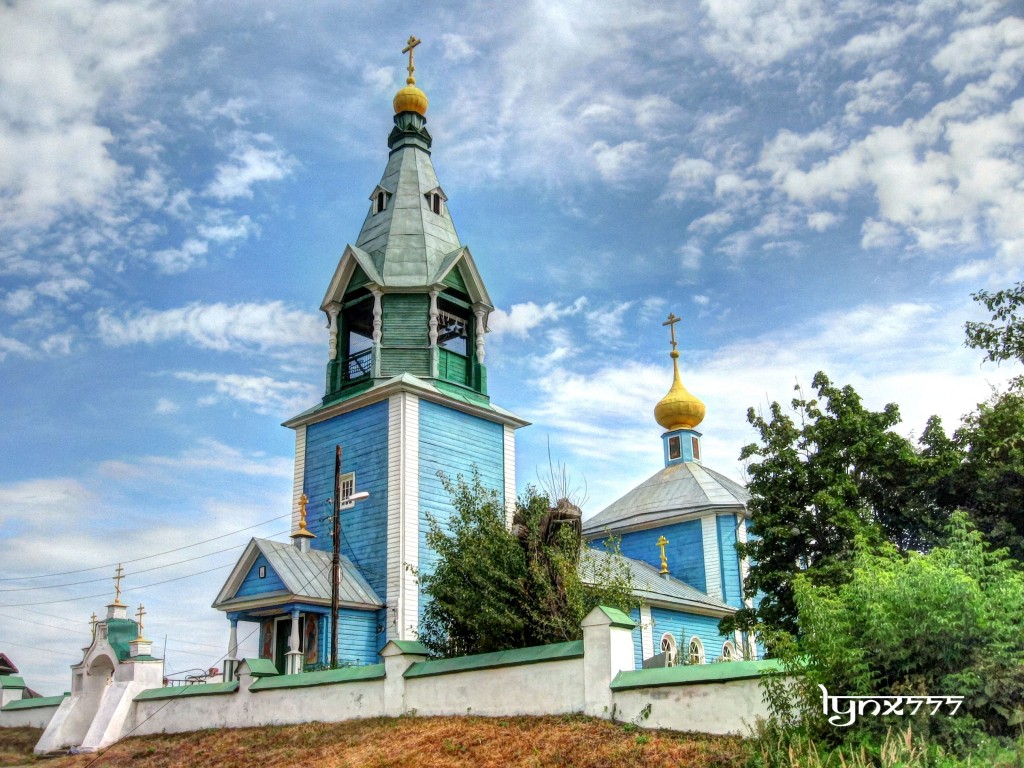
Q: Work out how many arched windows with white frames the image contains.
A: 3